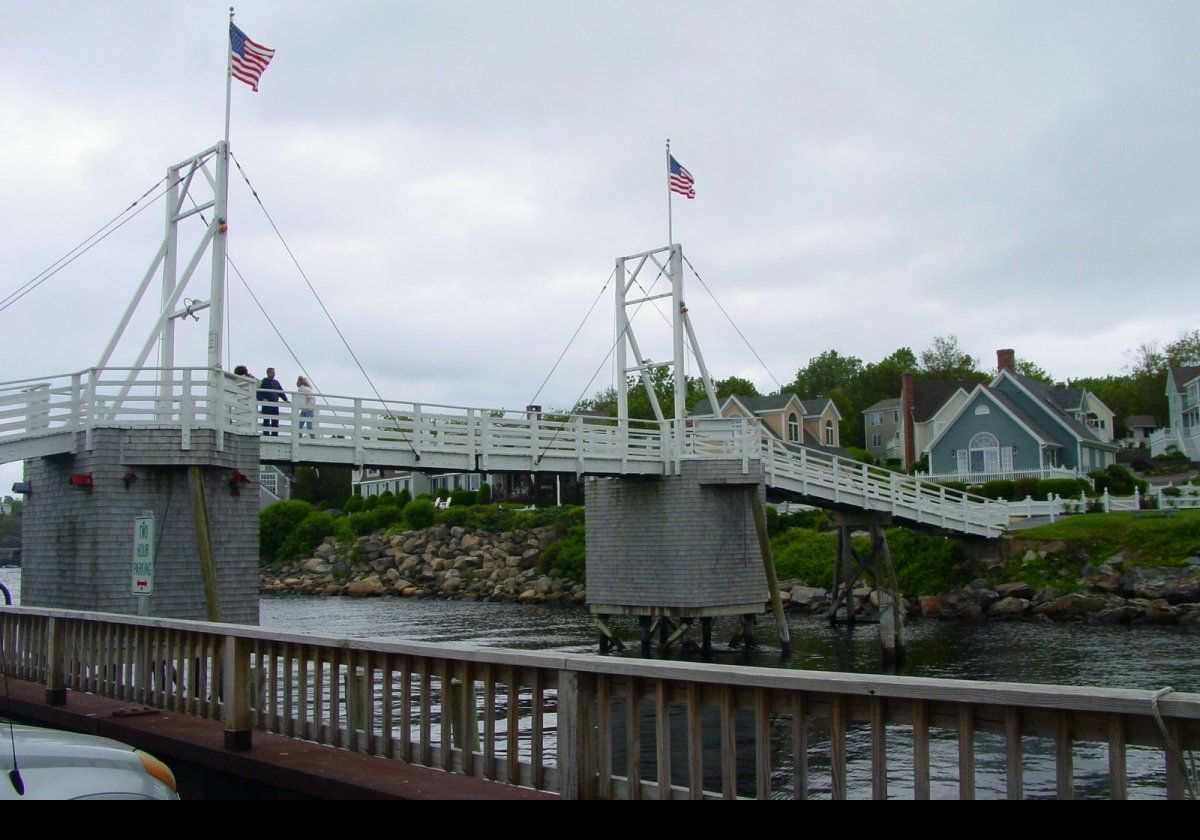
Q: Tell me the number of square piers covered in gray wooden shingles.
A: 2